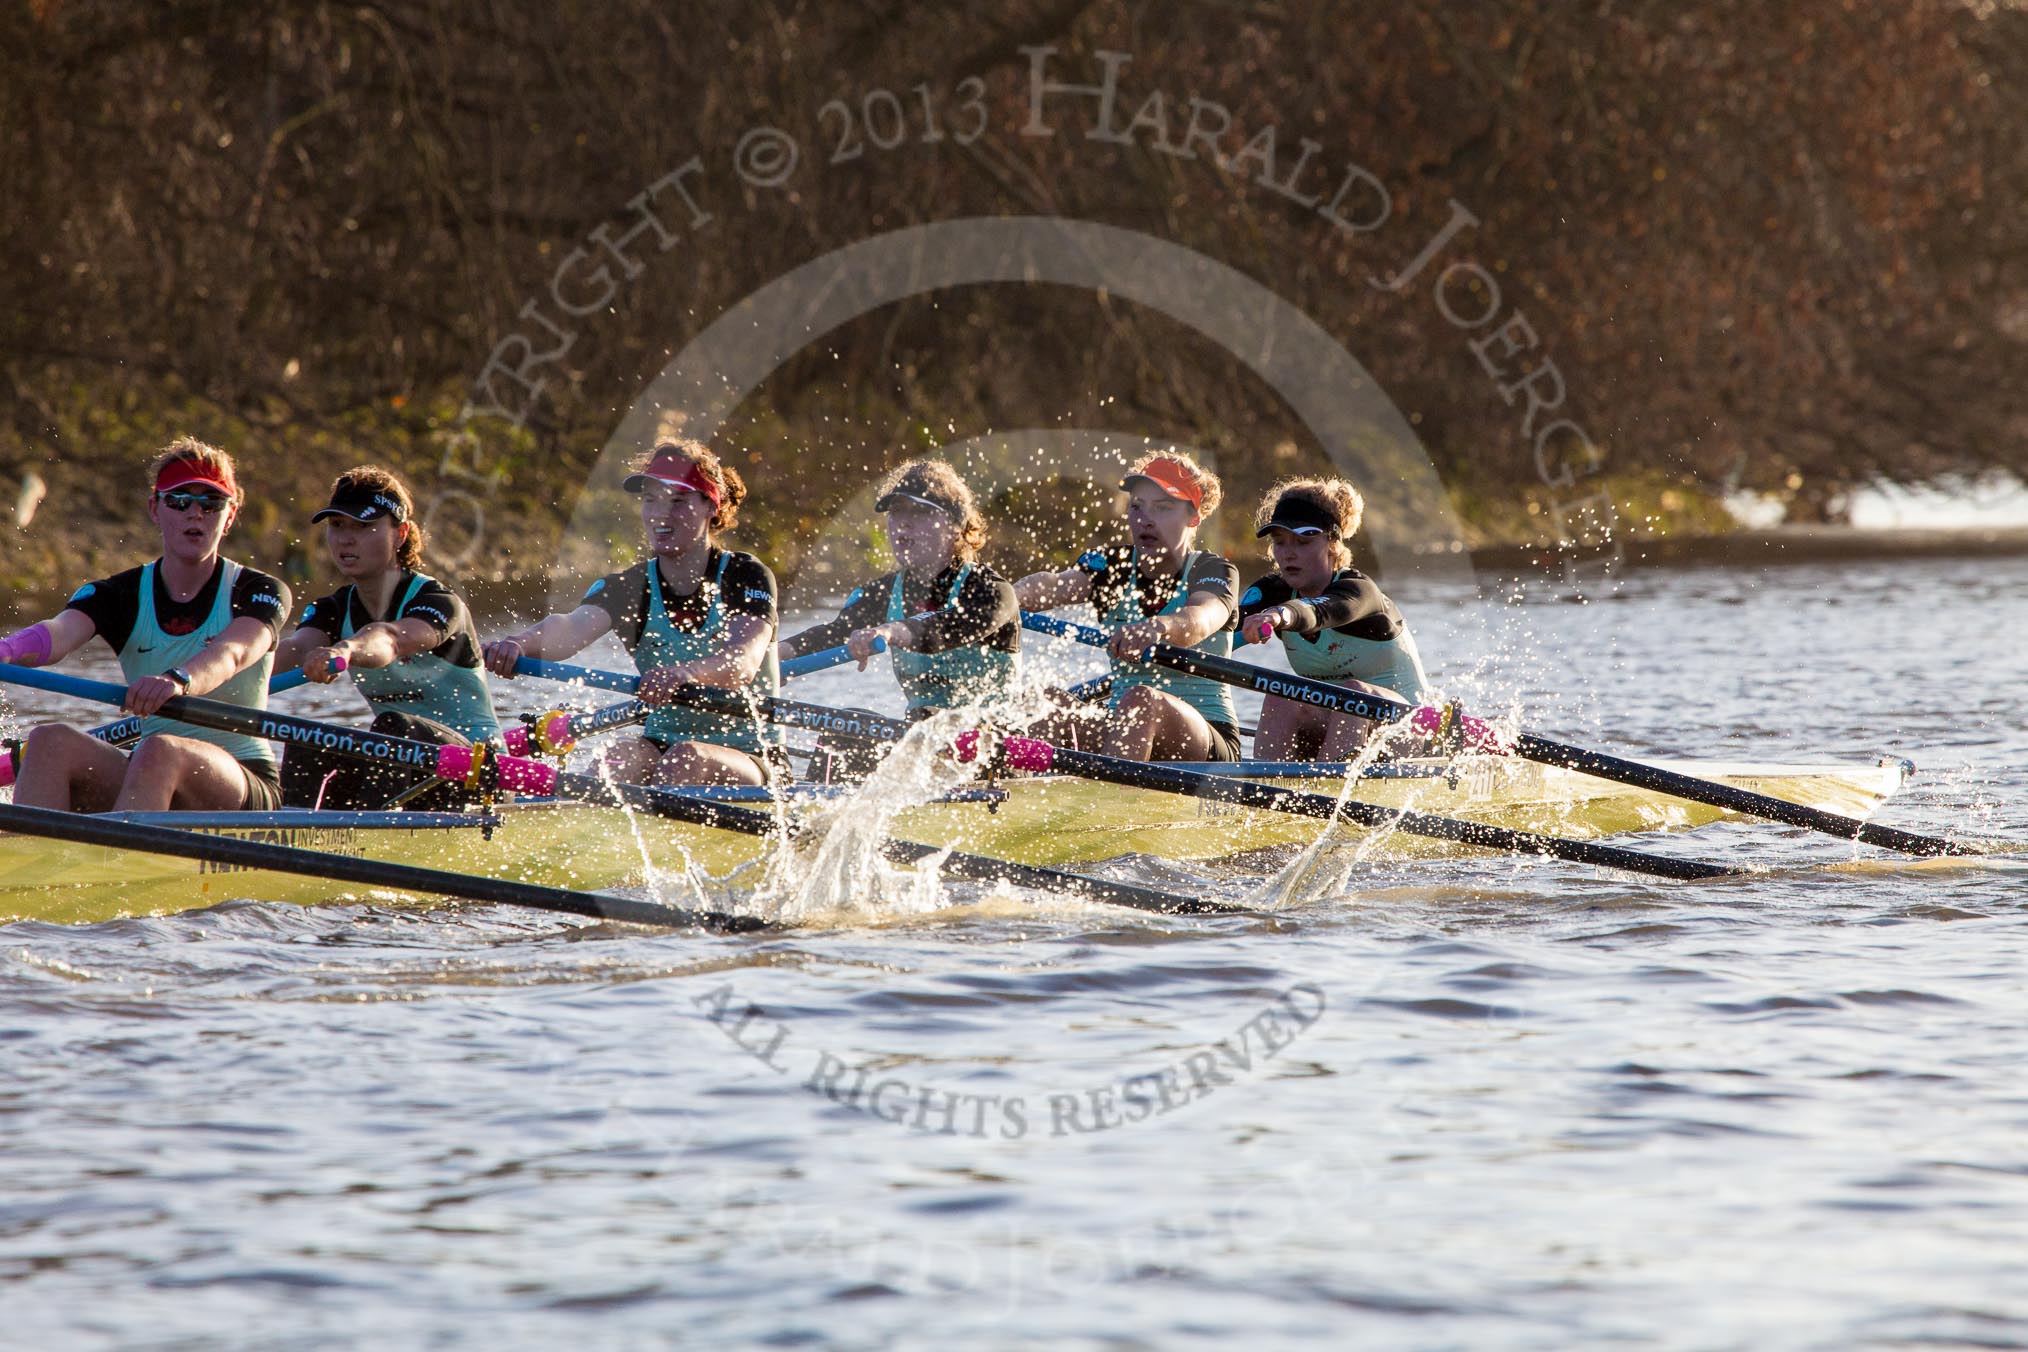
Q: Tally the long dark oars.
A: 4